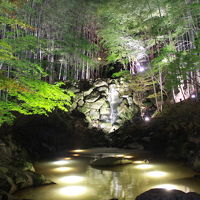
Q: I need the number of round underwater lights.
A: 13